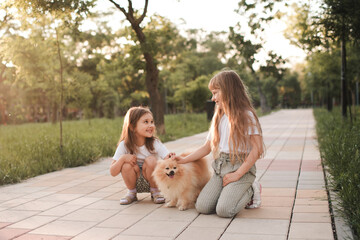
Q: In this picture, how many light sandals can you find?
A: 2